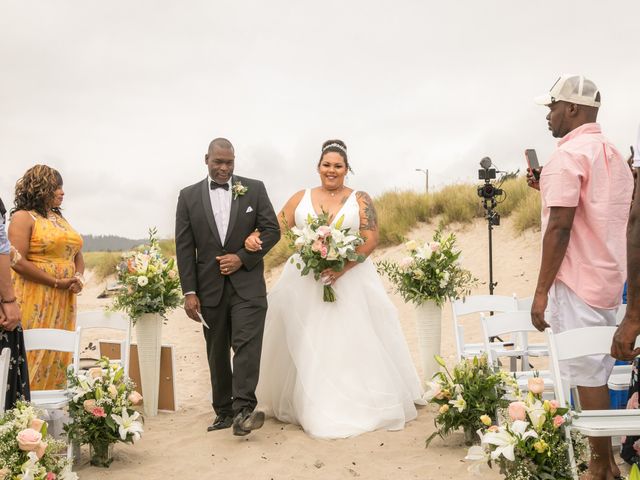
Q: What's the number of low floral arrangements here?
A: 4